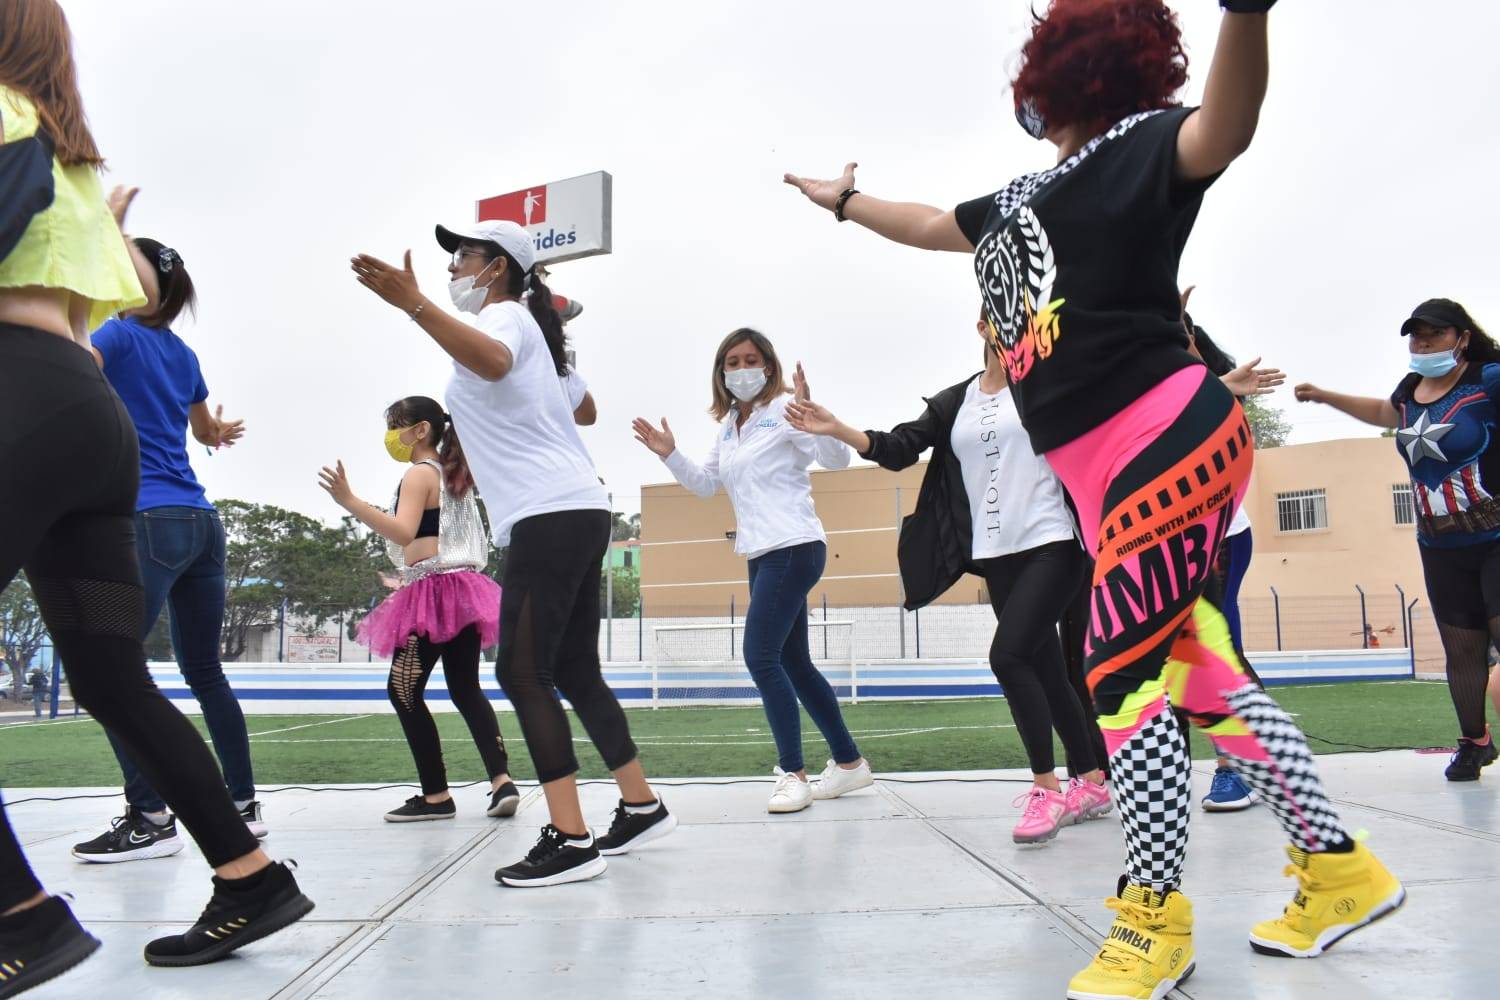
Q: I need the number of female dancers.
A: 9